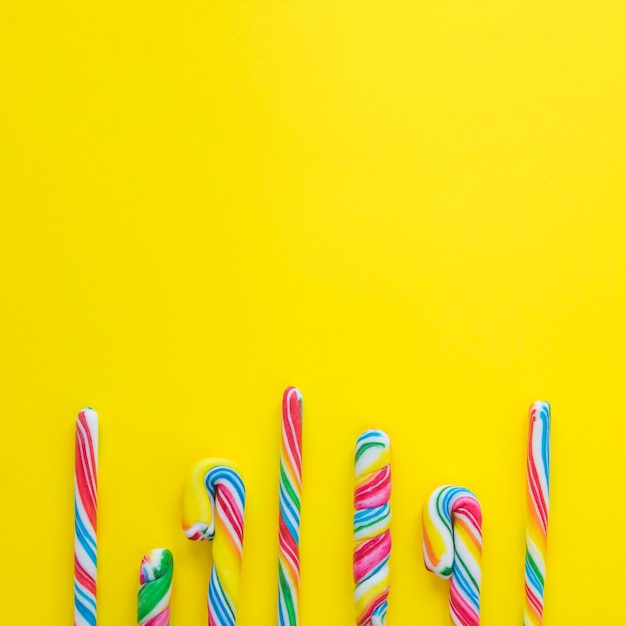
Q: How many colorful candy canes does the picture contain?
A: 7